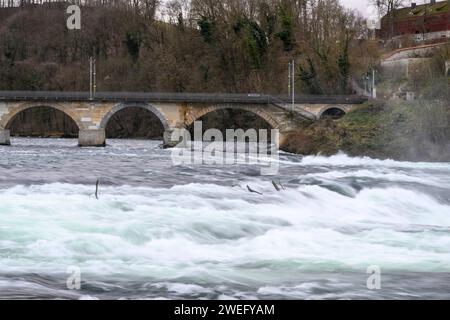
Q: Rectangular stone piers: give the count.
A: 3